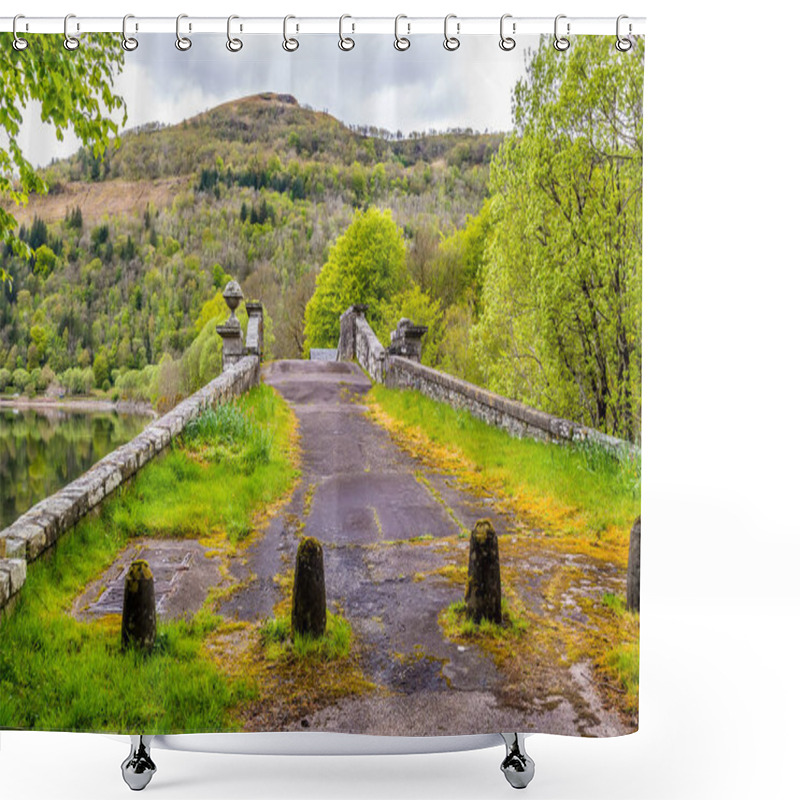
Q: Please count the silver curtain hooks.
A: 12